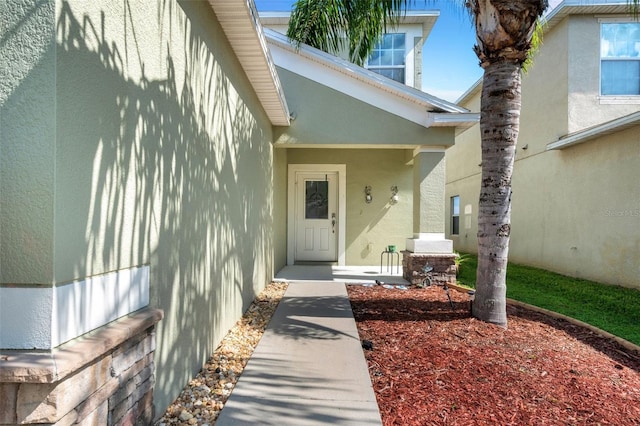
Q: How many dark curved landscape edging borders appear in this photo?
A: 1